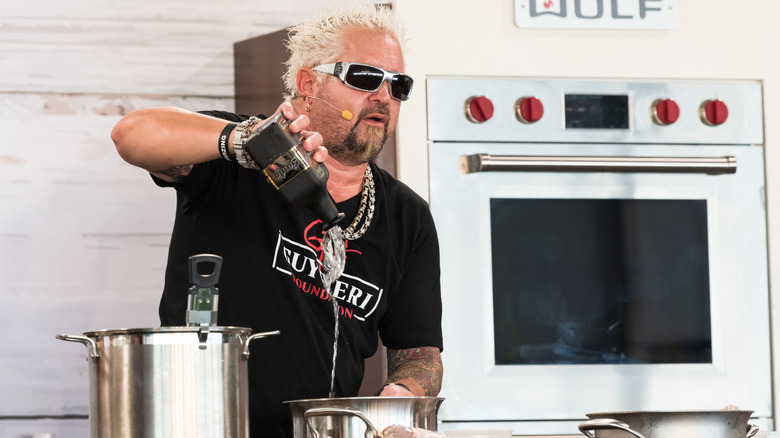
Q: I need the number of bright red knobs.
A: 4